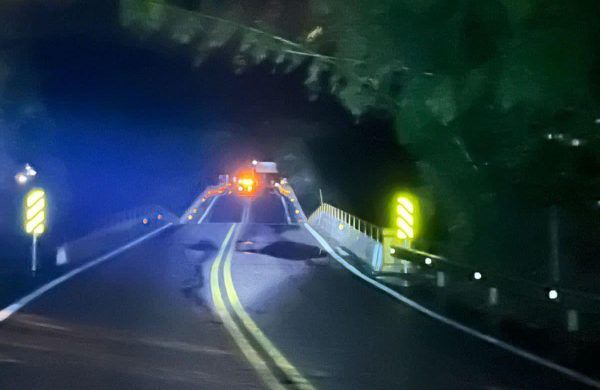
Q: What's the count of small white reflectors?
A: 4